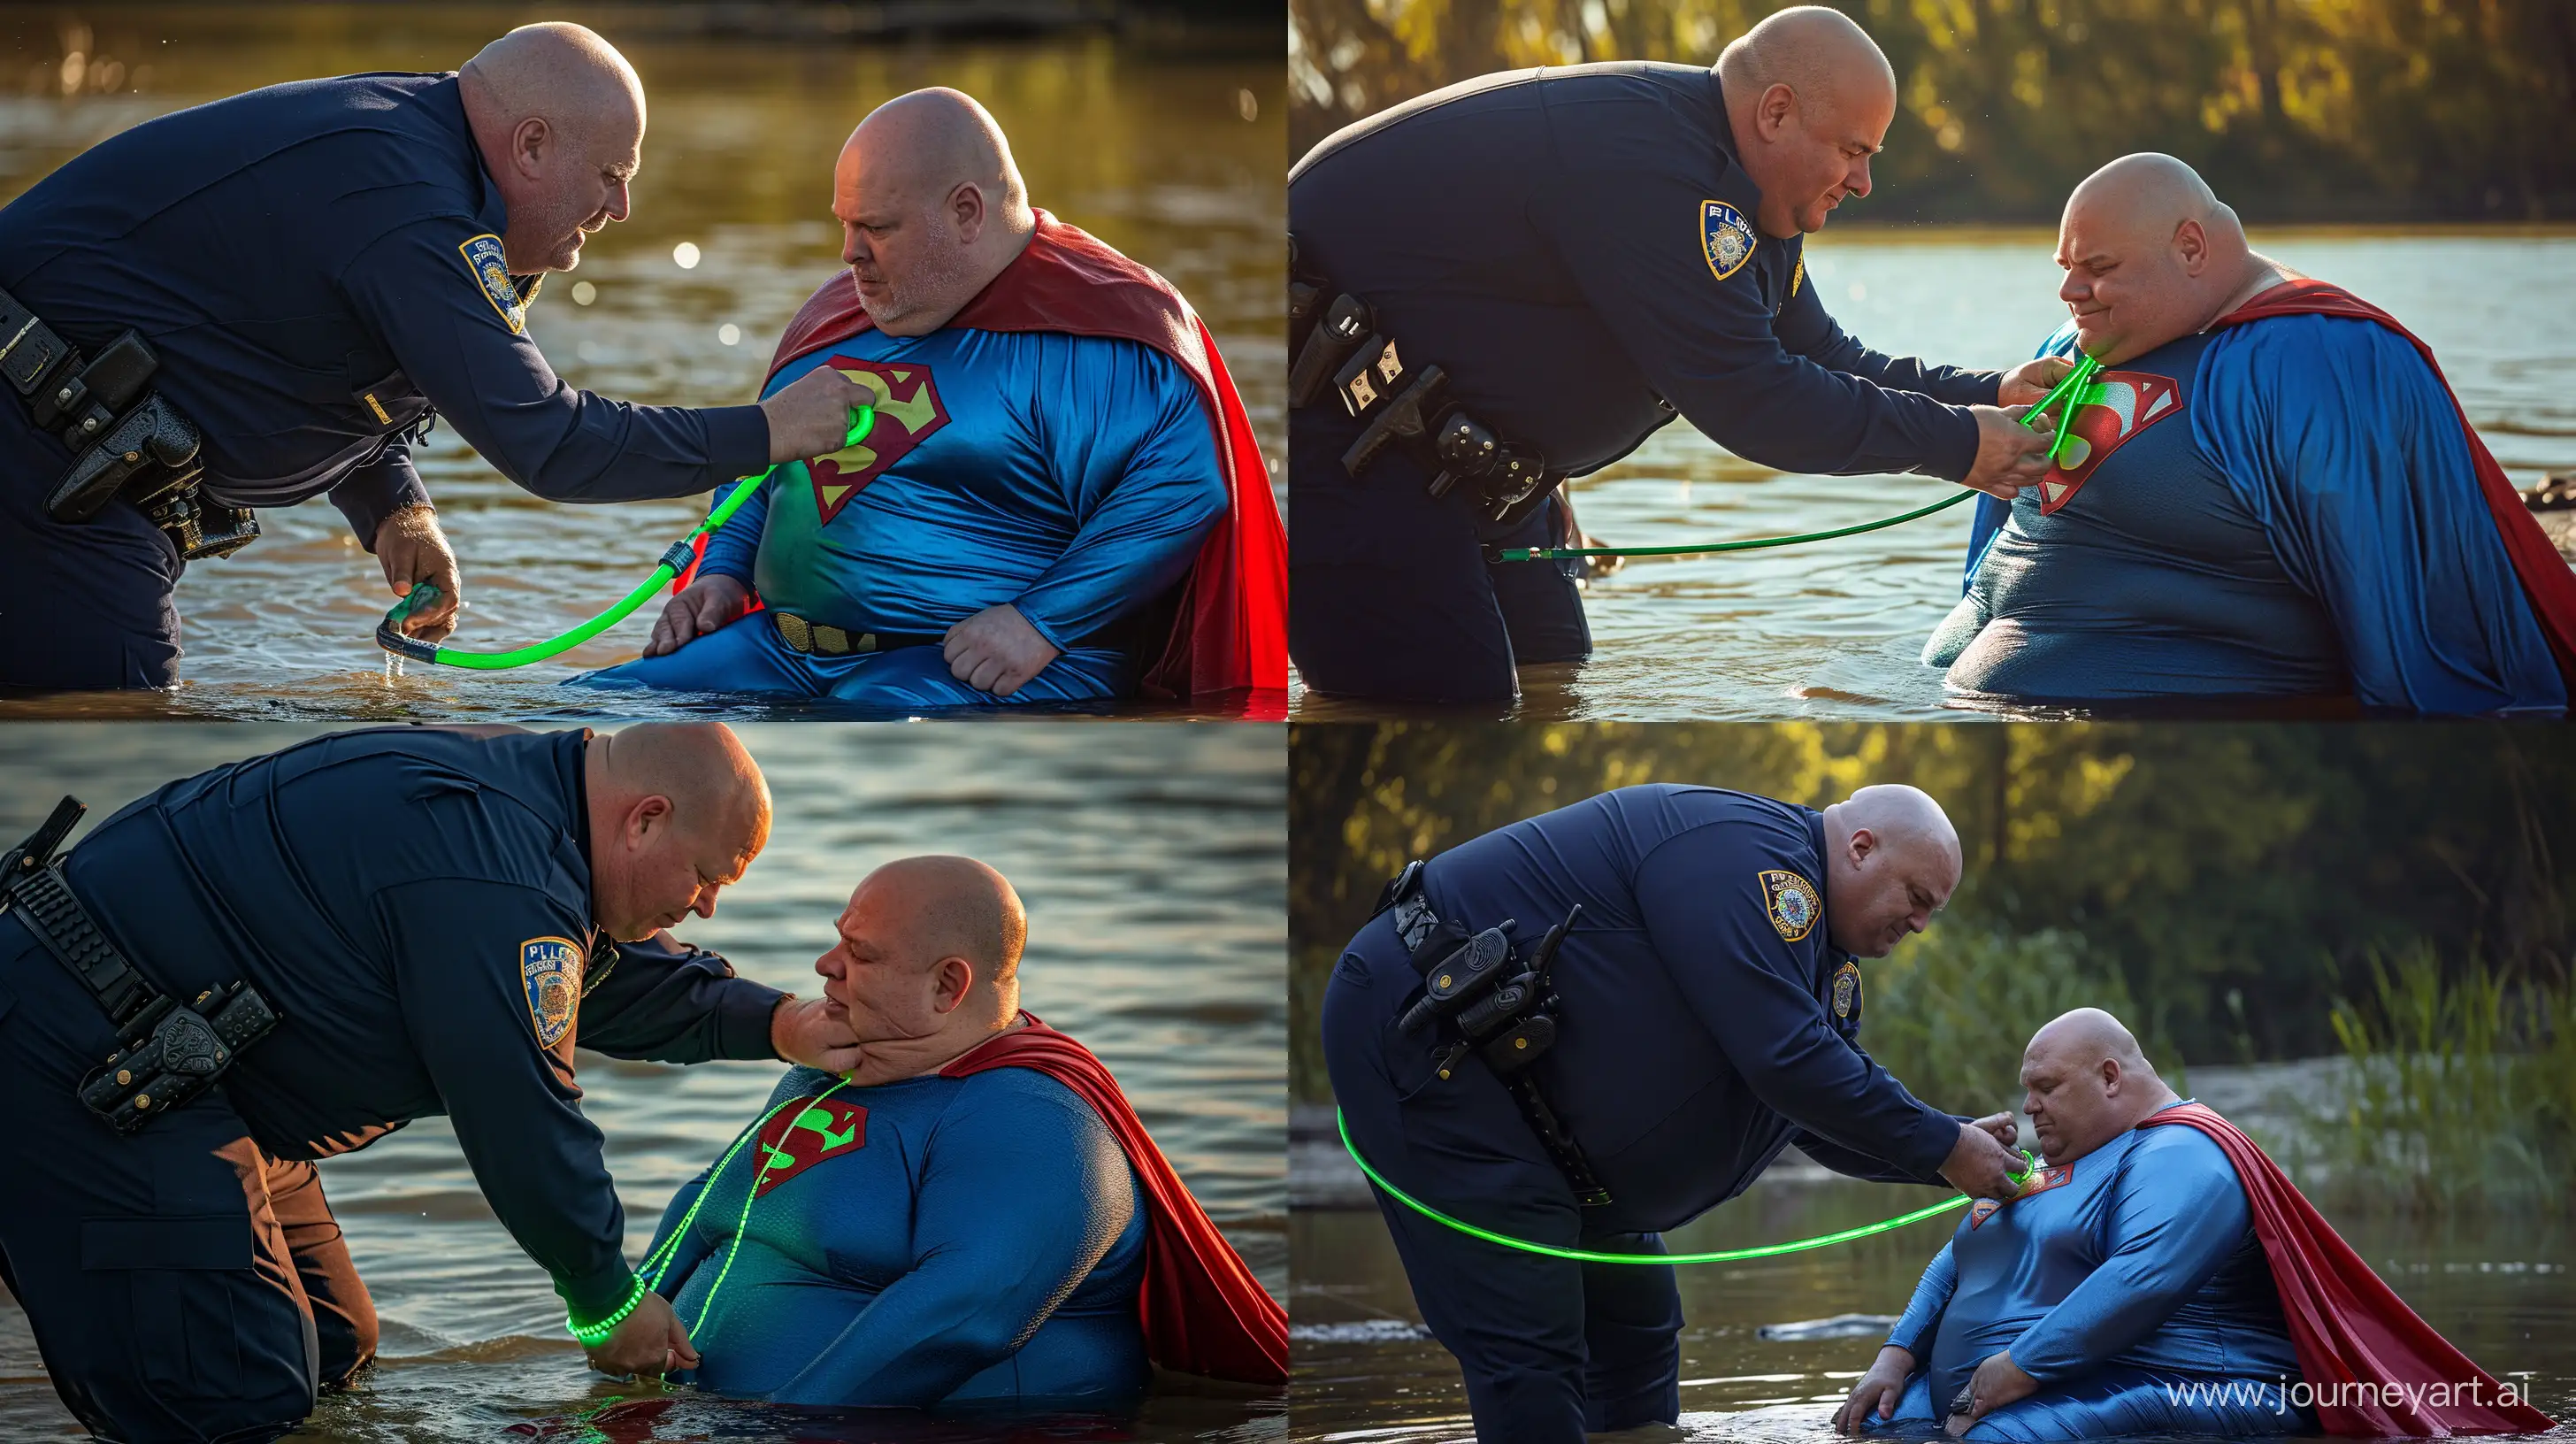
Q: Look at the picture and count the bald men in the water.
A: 8